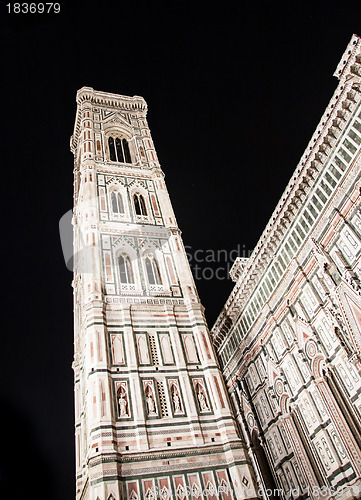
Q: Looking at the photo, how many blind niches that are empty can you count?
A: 4